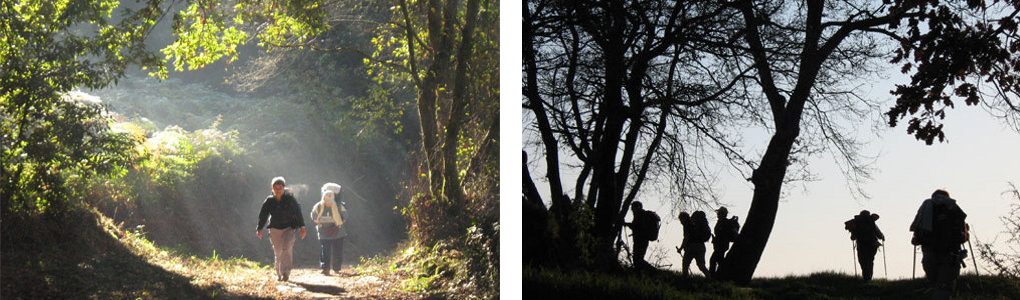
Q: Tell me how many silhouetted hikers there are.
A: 5